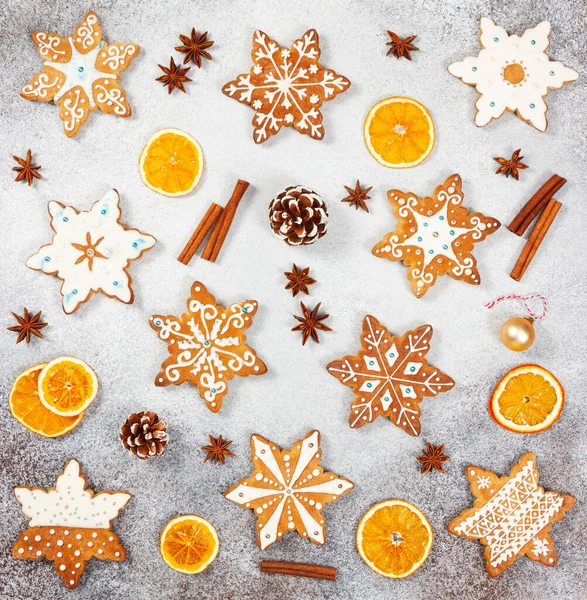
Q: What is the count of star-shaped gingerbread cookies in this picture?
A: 10